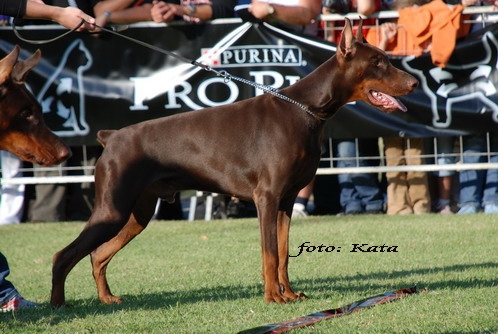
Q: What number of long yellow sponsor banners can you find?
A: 0